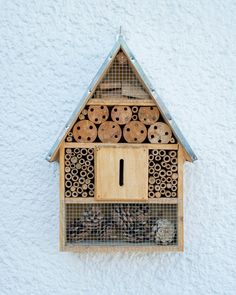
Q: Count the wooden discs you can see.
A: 7